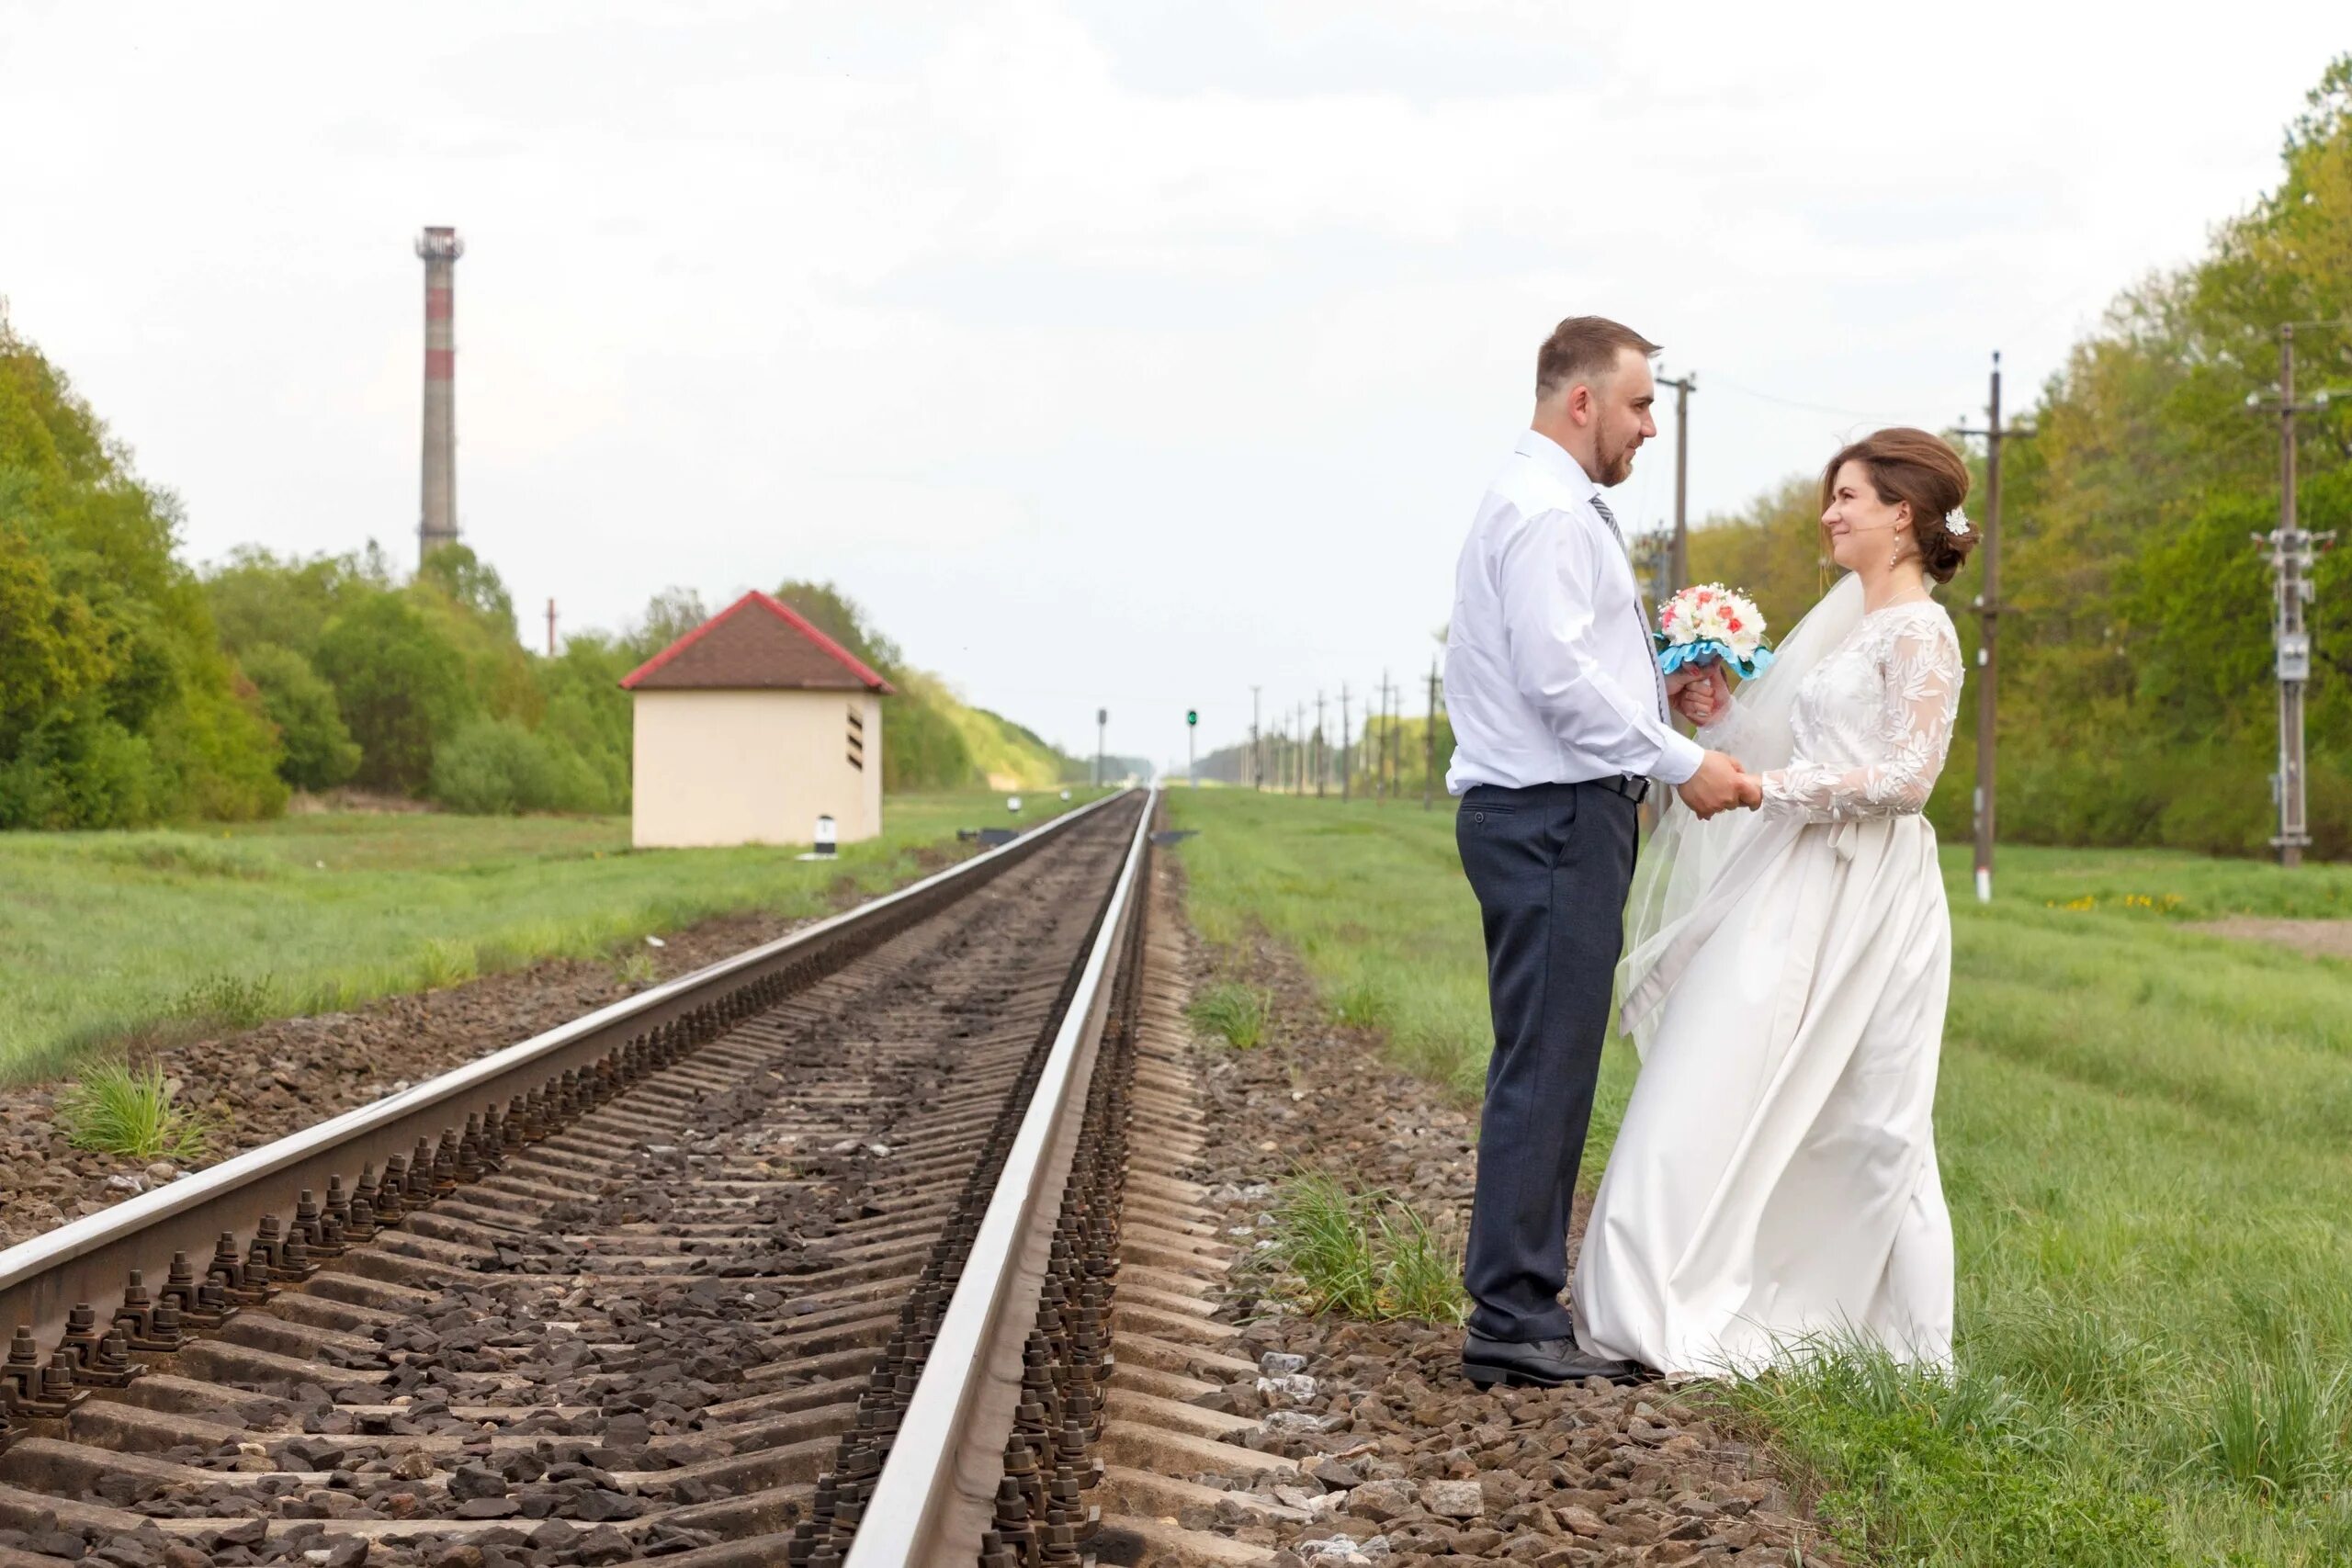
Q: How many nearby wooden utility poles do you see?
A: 3